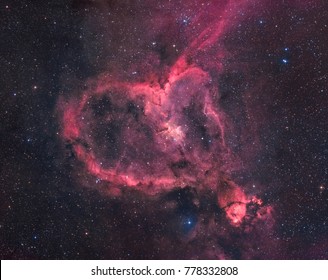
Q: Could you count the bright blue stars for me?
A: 3